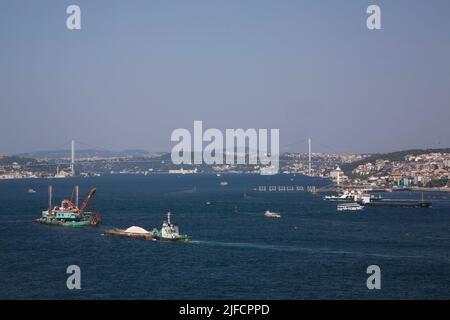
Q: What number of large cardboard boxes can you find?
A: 0